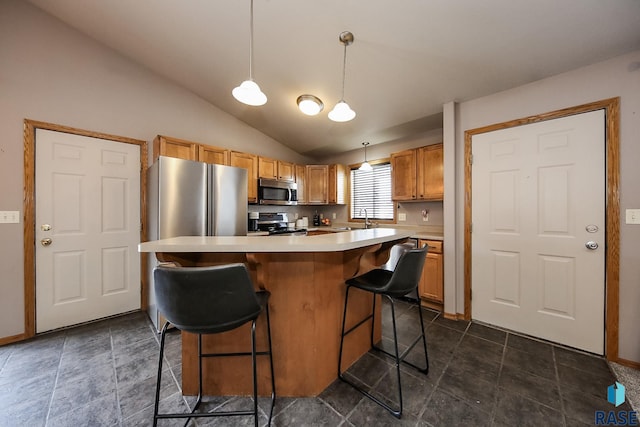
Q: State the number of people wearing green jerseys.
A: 0